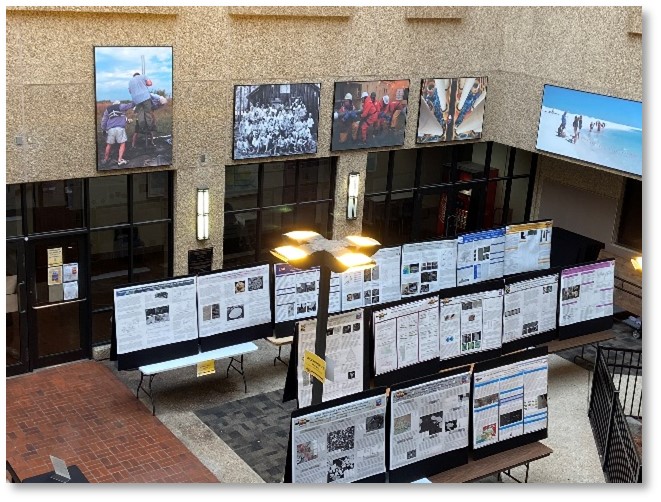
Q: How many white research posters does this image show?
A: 15